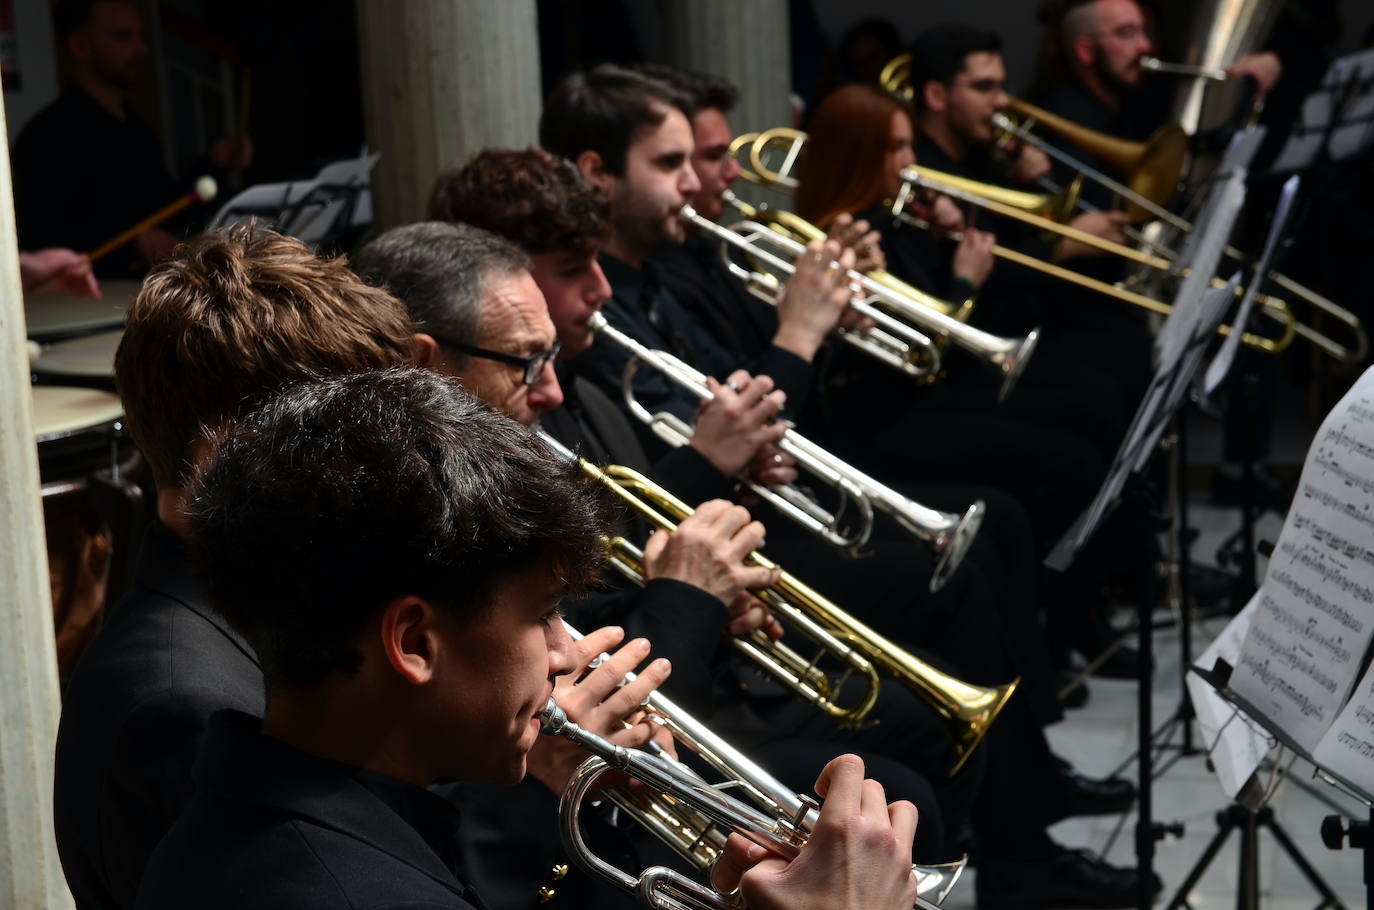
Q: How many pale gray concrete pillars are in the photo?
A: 3